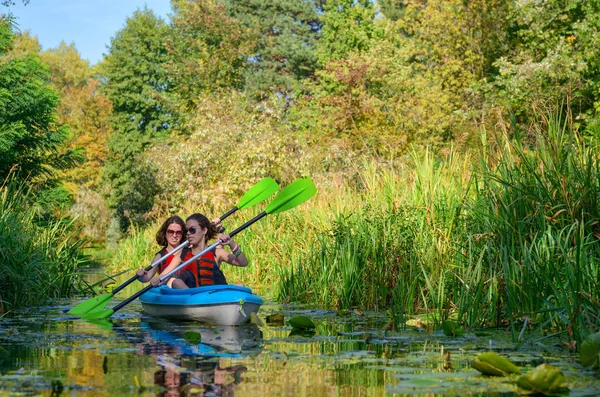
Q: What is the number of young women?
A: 2